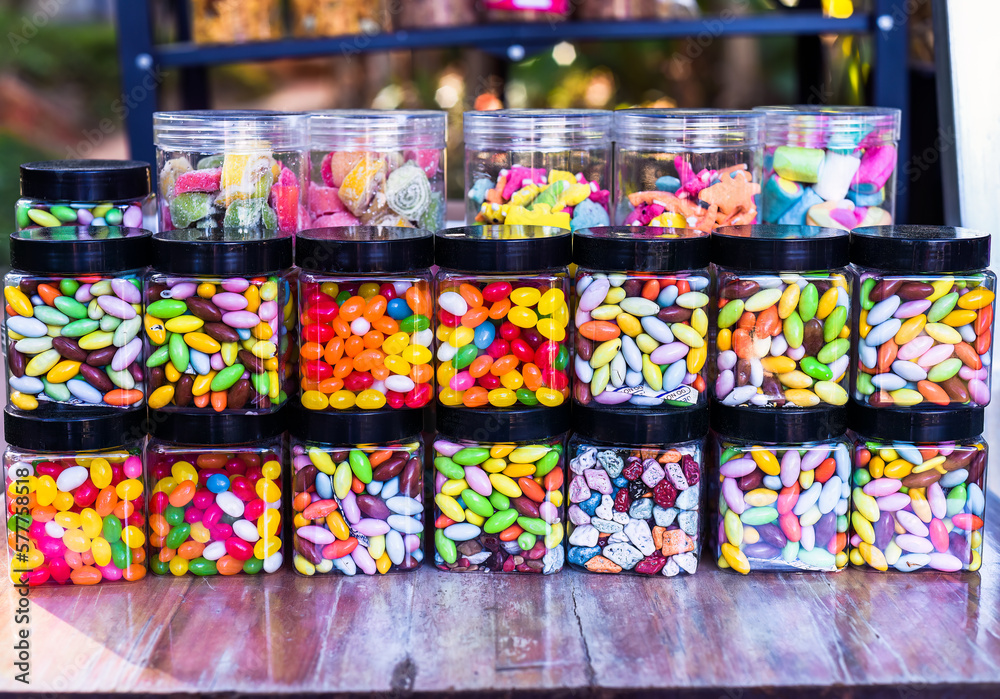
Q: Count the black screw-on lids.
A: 15